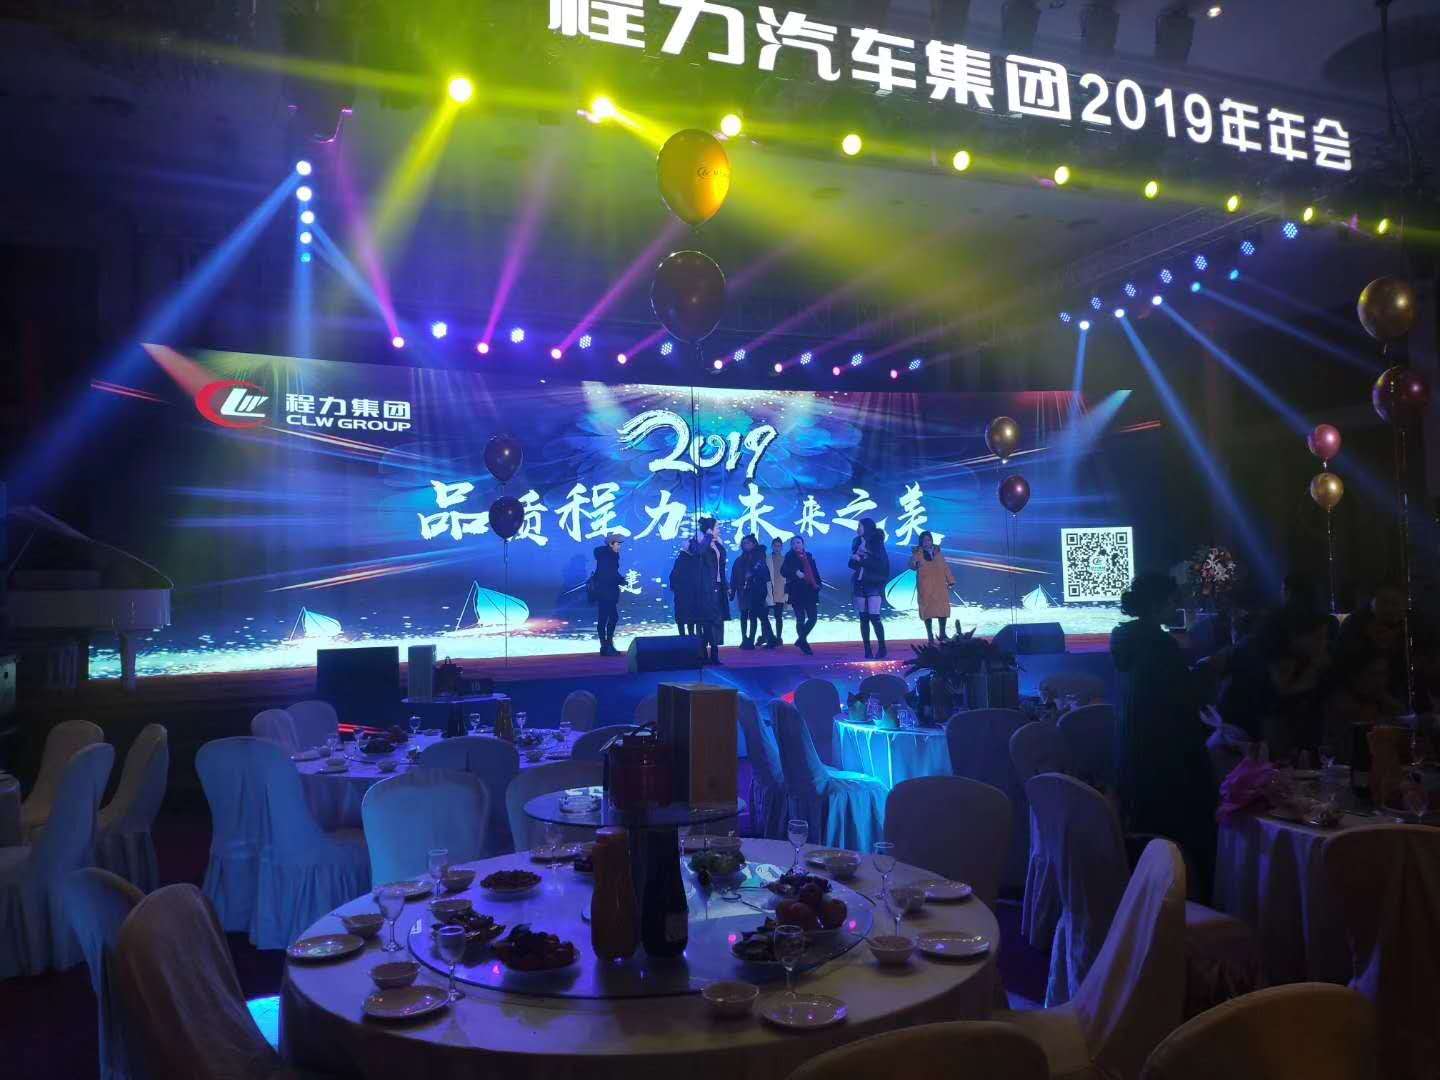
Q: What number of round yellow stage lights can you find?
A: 10